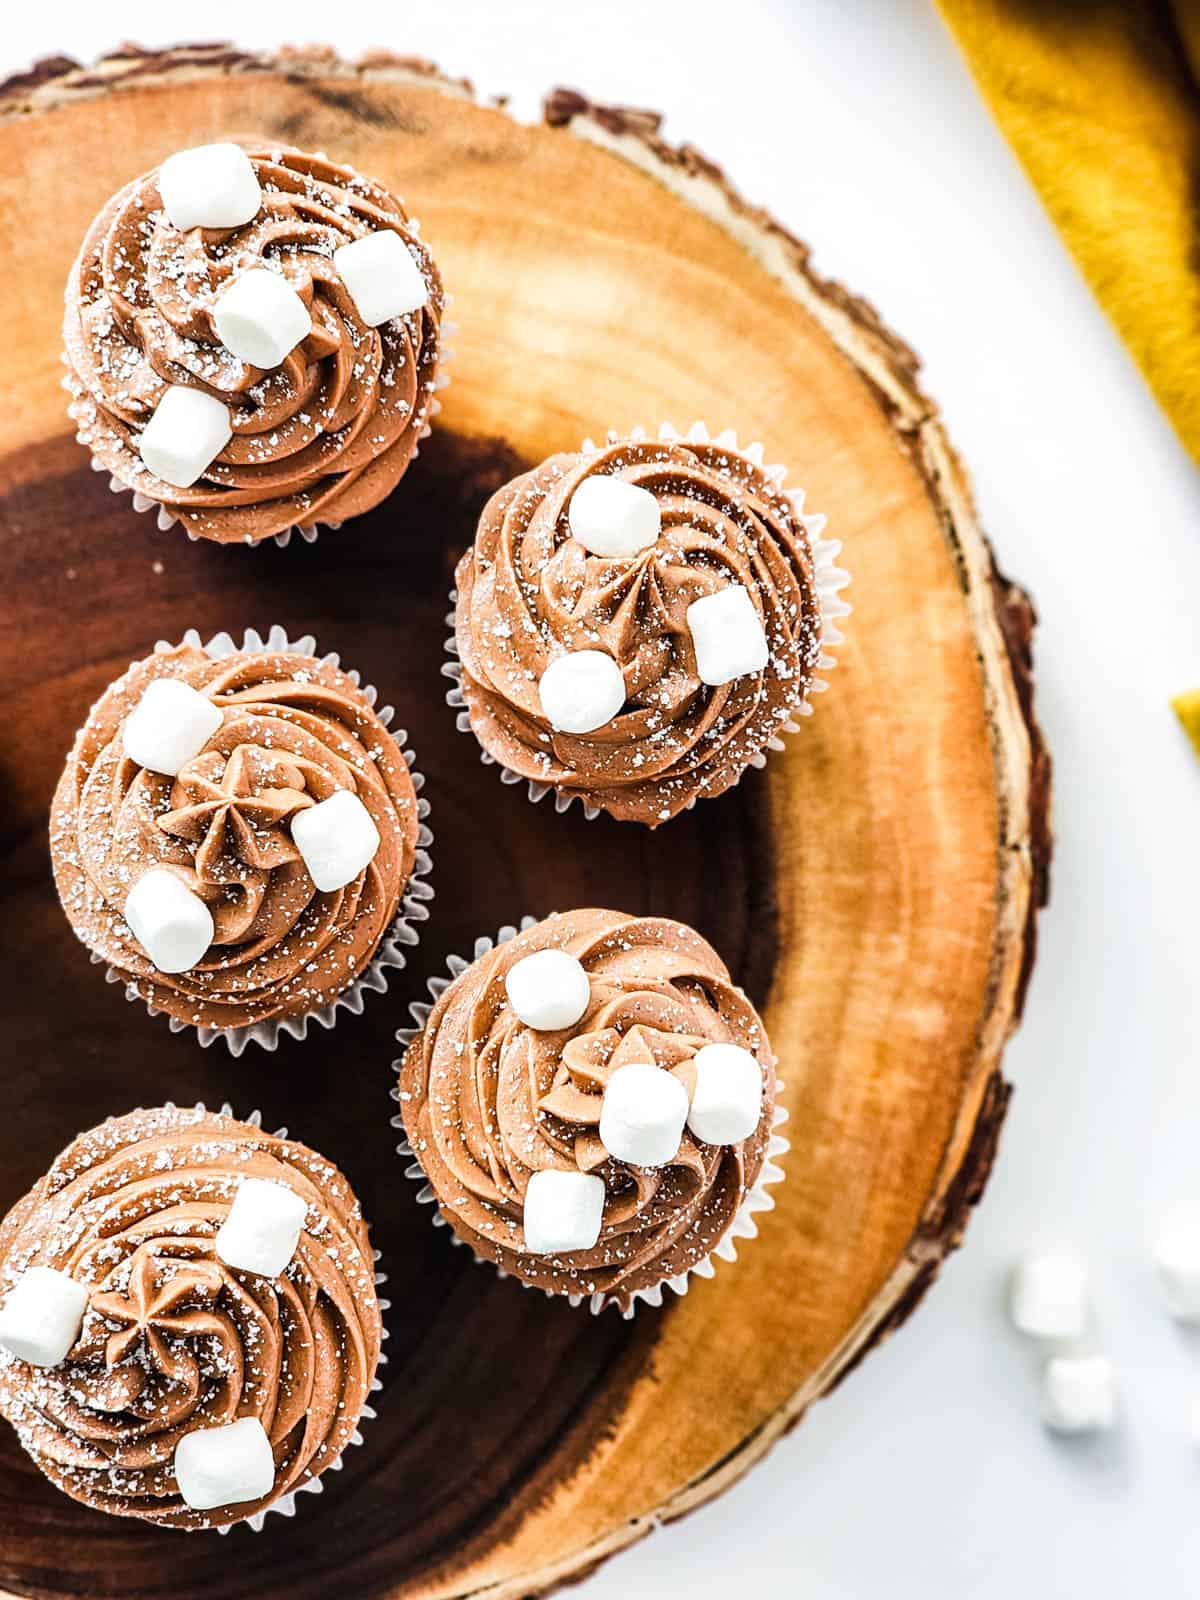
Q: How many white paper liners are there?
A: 5